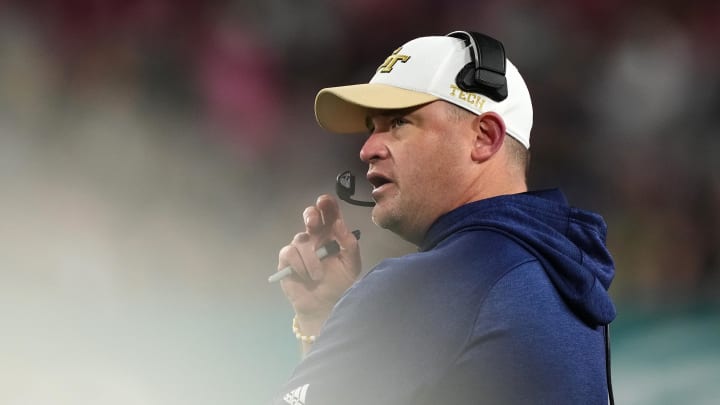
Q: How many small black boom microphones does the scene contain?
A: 1